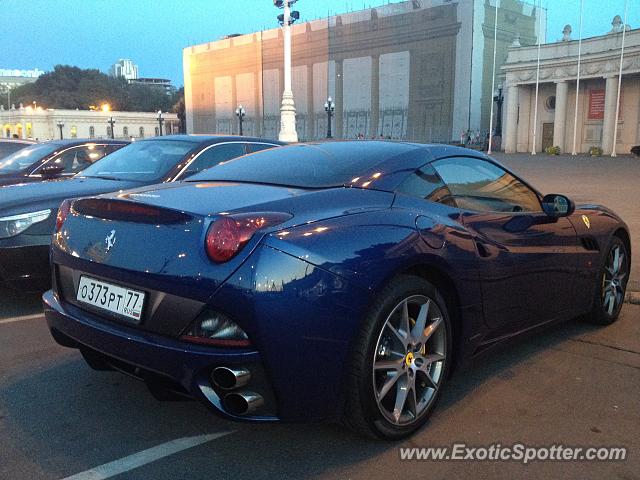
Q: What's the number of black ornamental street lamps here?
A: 6